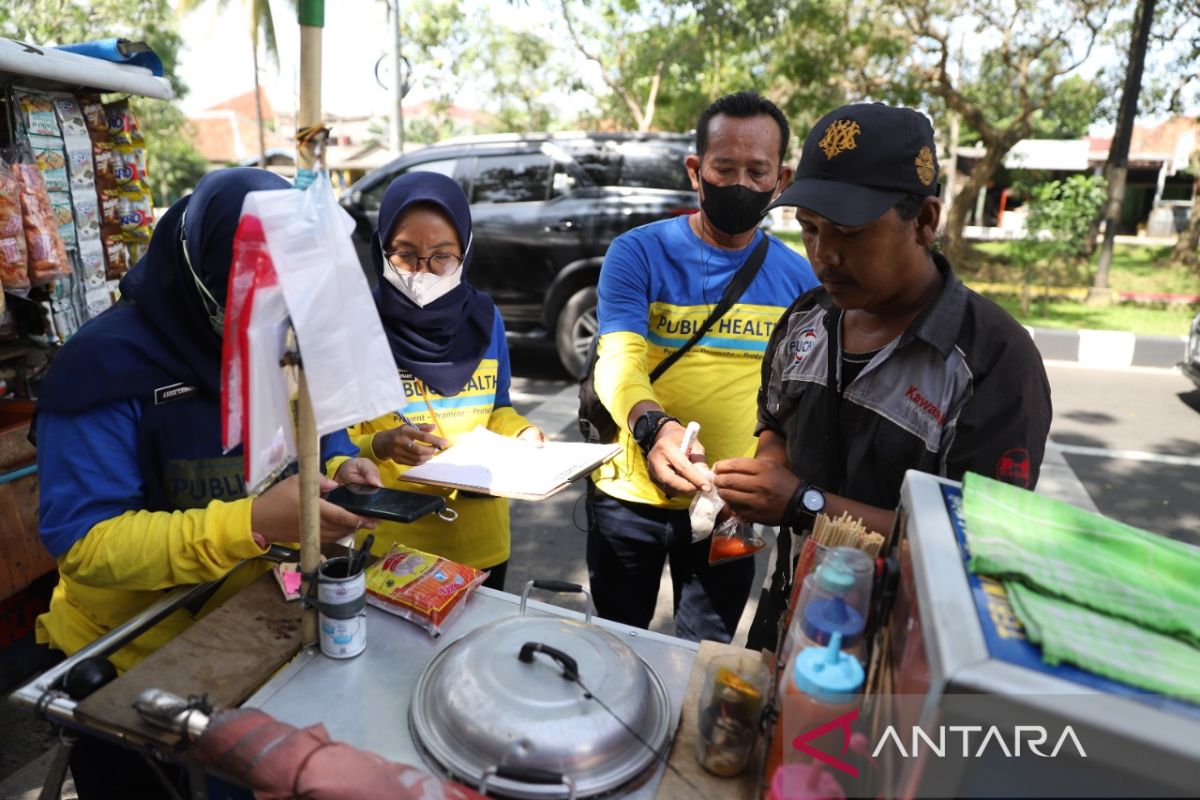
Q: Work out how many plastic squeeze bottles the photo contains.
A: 4